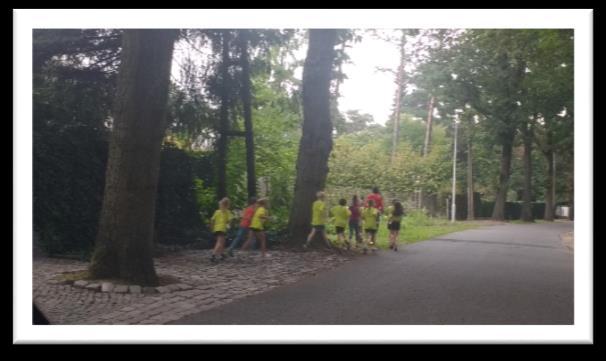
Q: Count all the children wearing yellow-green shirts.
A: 6